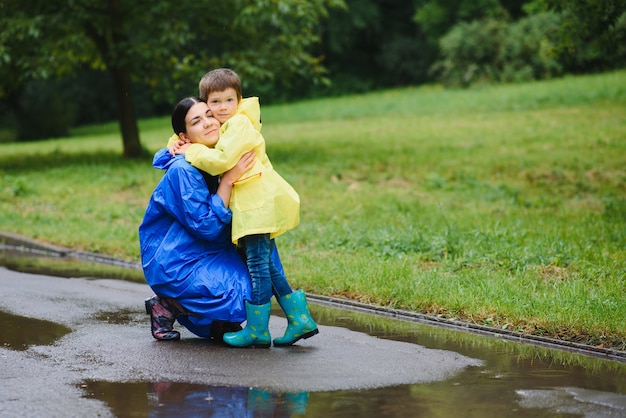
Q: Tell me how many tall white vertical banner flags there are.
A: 0